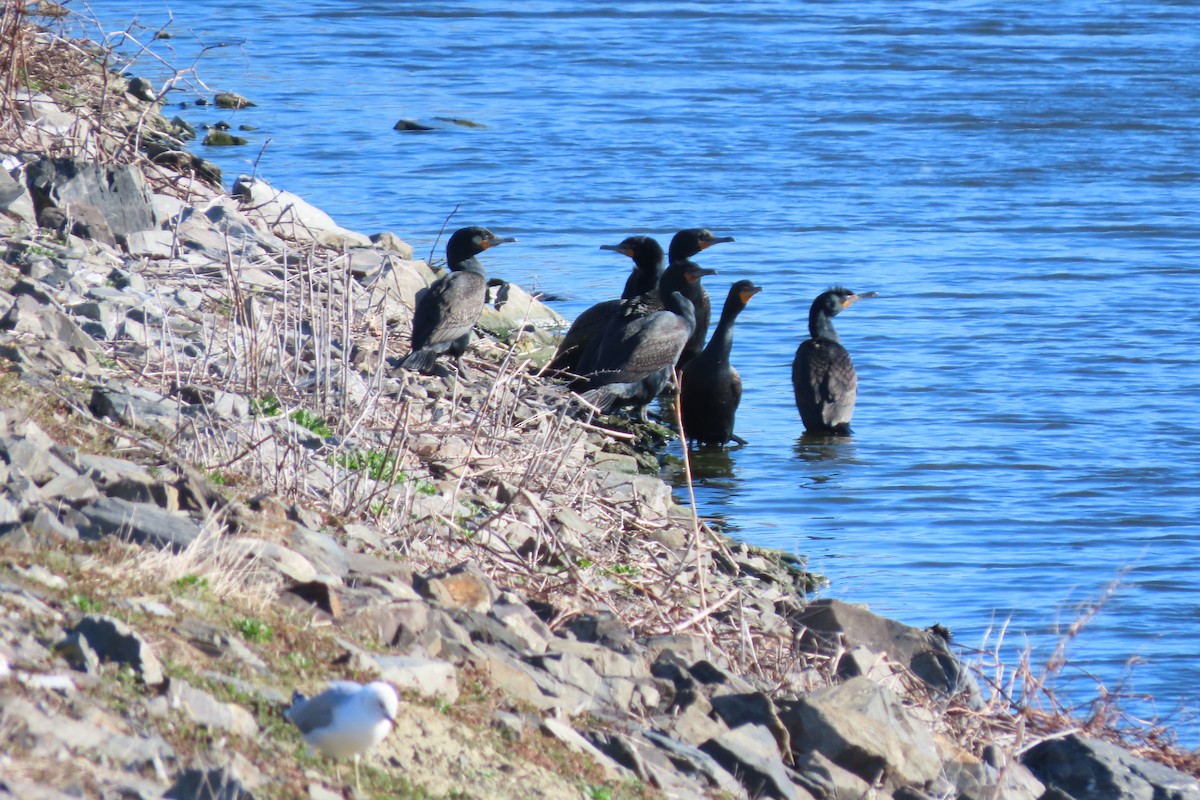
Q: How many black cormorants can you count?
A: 6